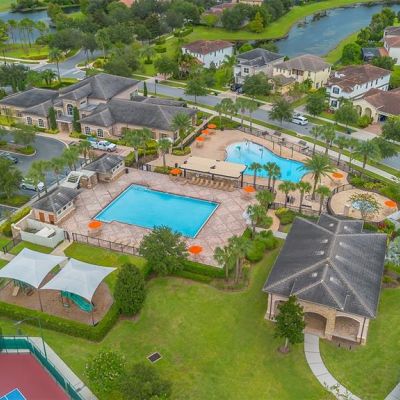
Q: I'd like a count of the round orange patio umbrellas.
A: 9